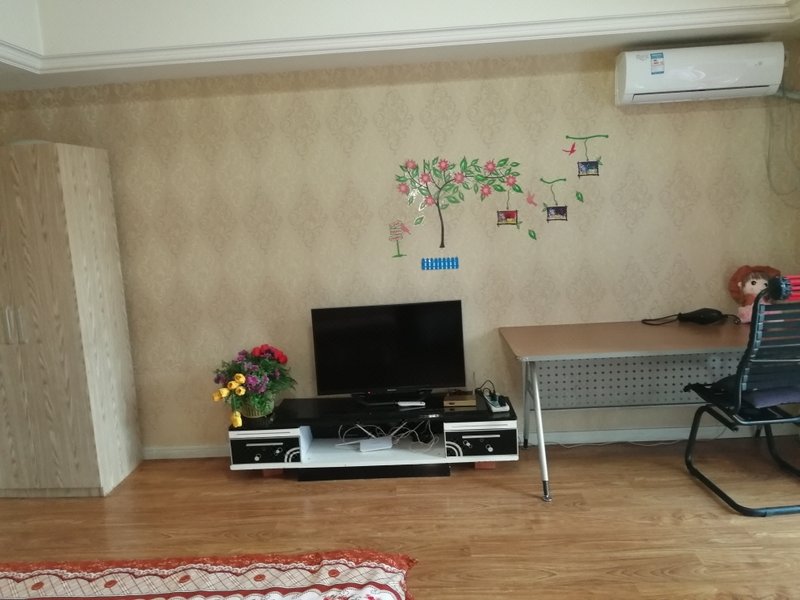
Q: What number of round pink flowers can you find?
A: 9